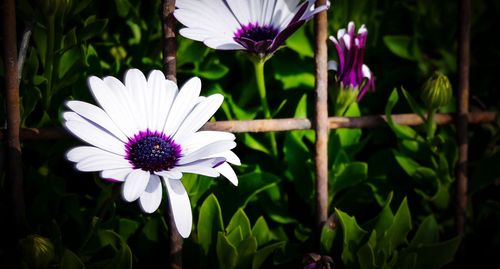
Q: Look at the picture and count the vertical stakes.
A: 4